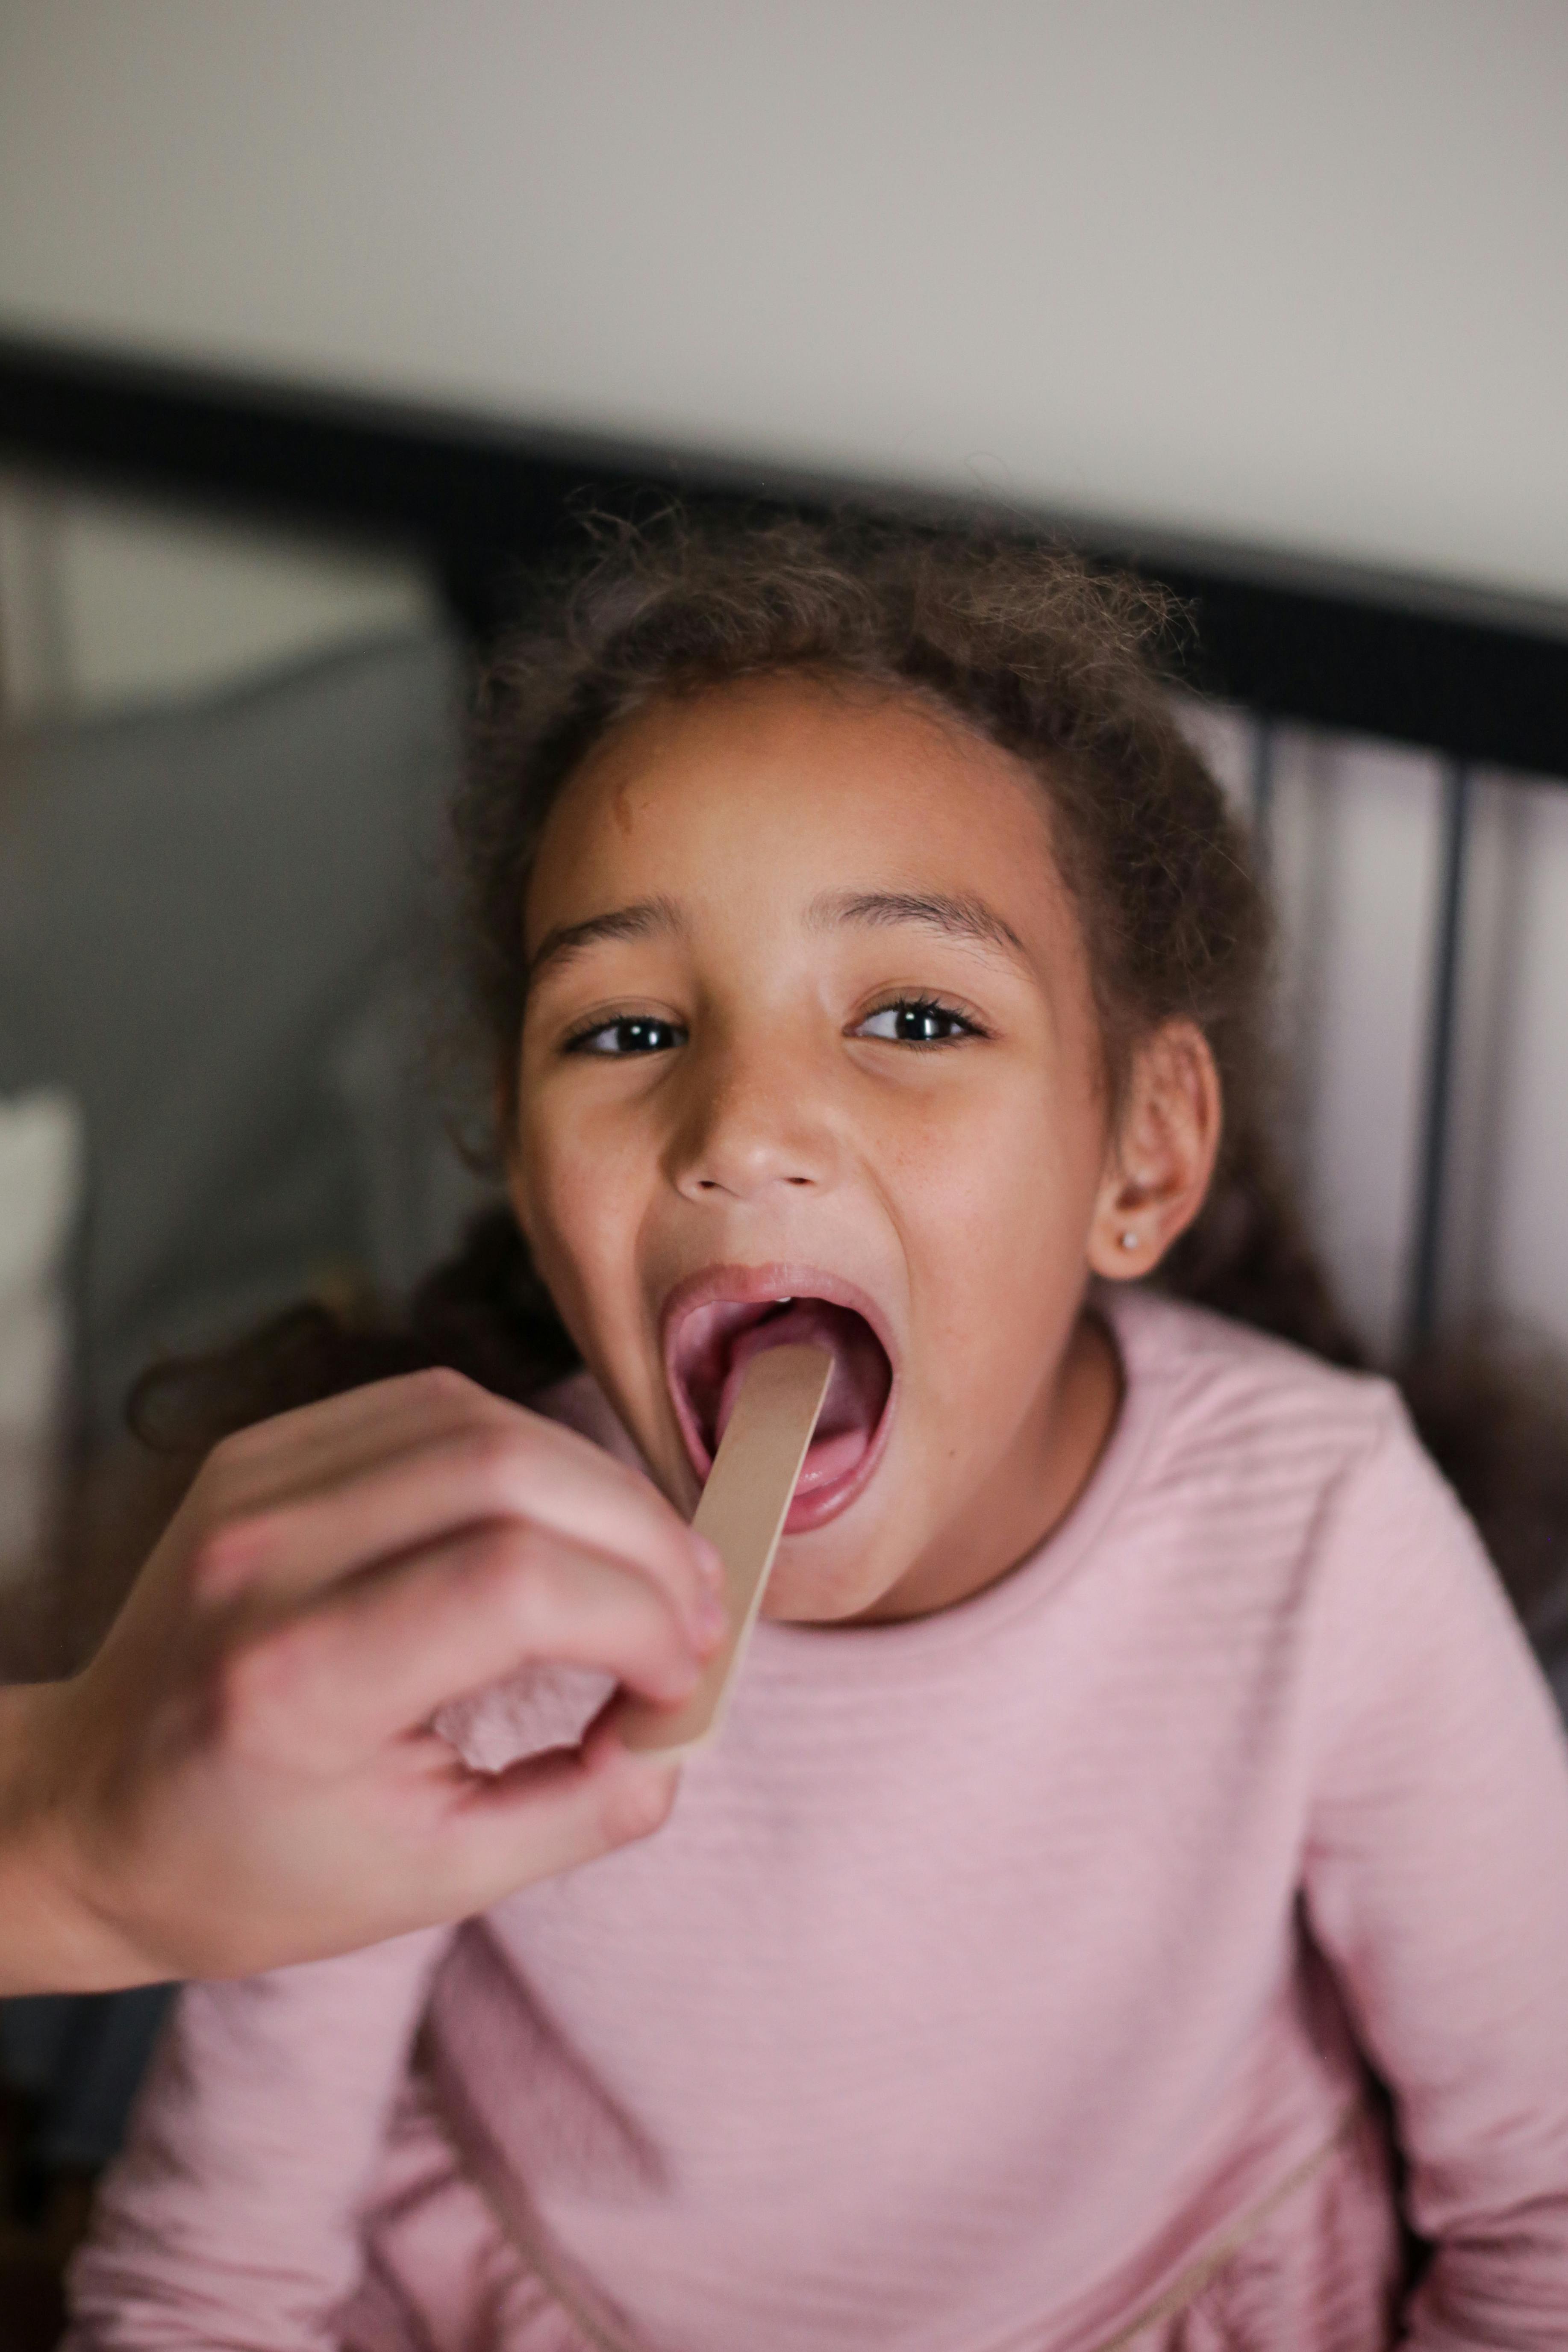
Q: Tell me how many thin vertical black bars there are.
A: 2